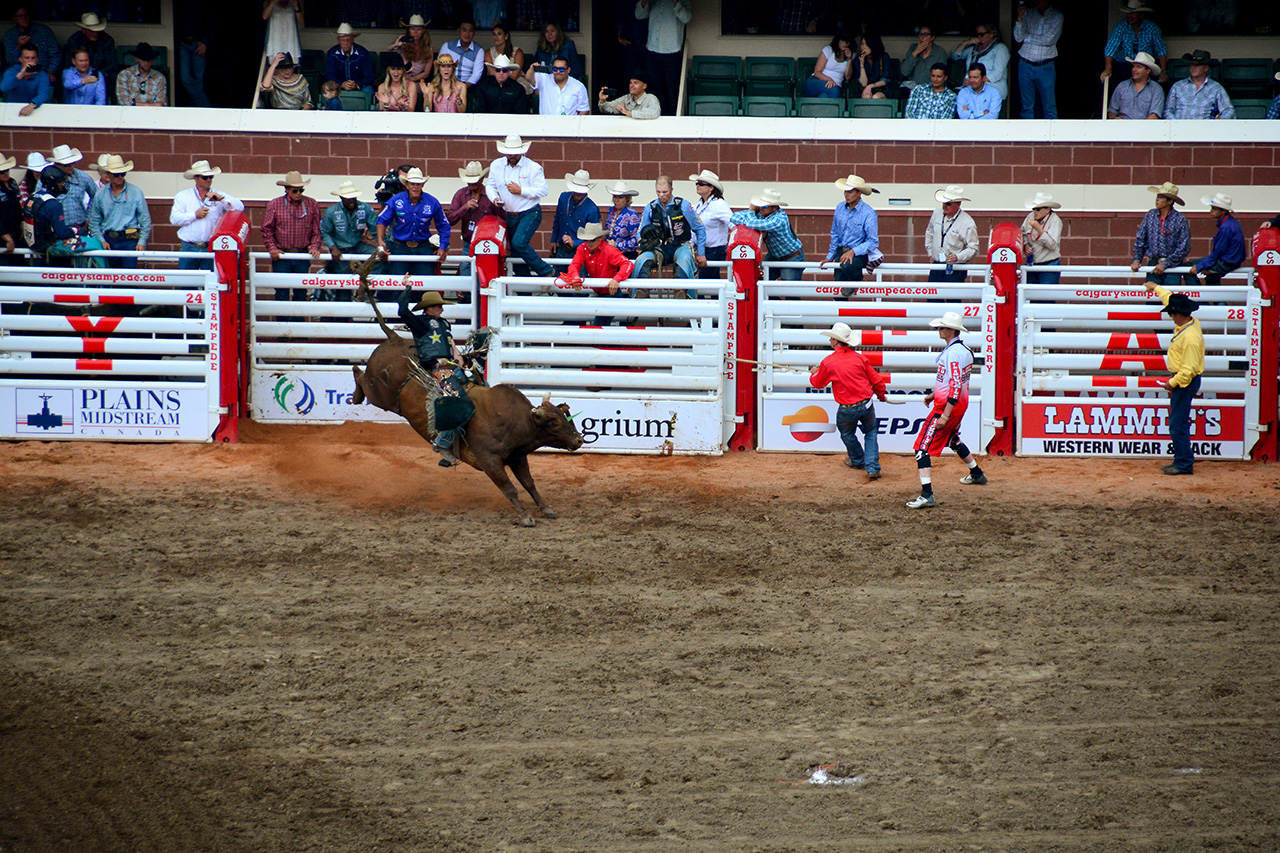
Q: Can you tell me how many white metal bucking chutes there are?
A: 5